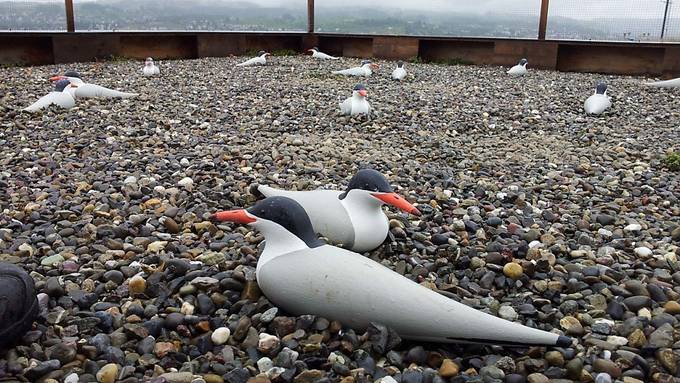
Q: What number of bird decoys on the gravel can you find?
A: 13